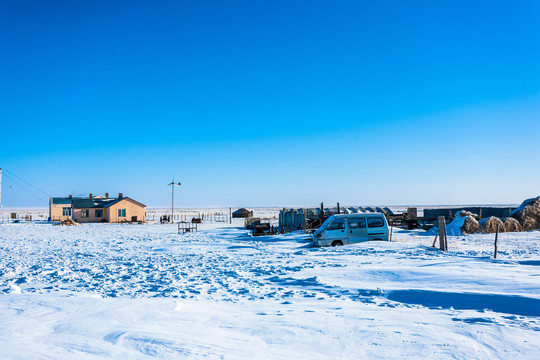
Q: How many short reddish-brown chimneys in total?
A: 4